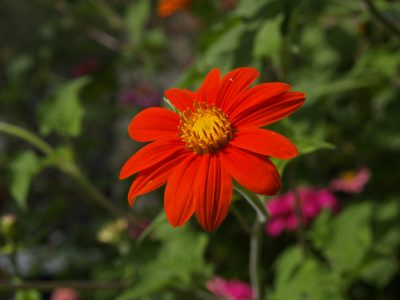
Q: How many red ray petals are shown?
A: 12